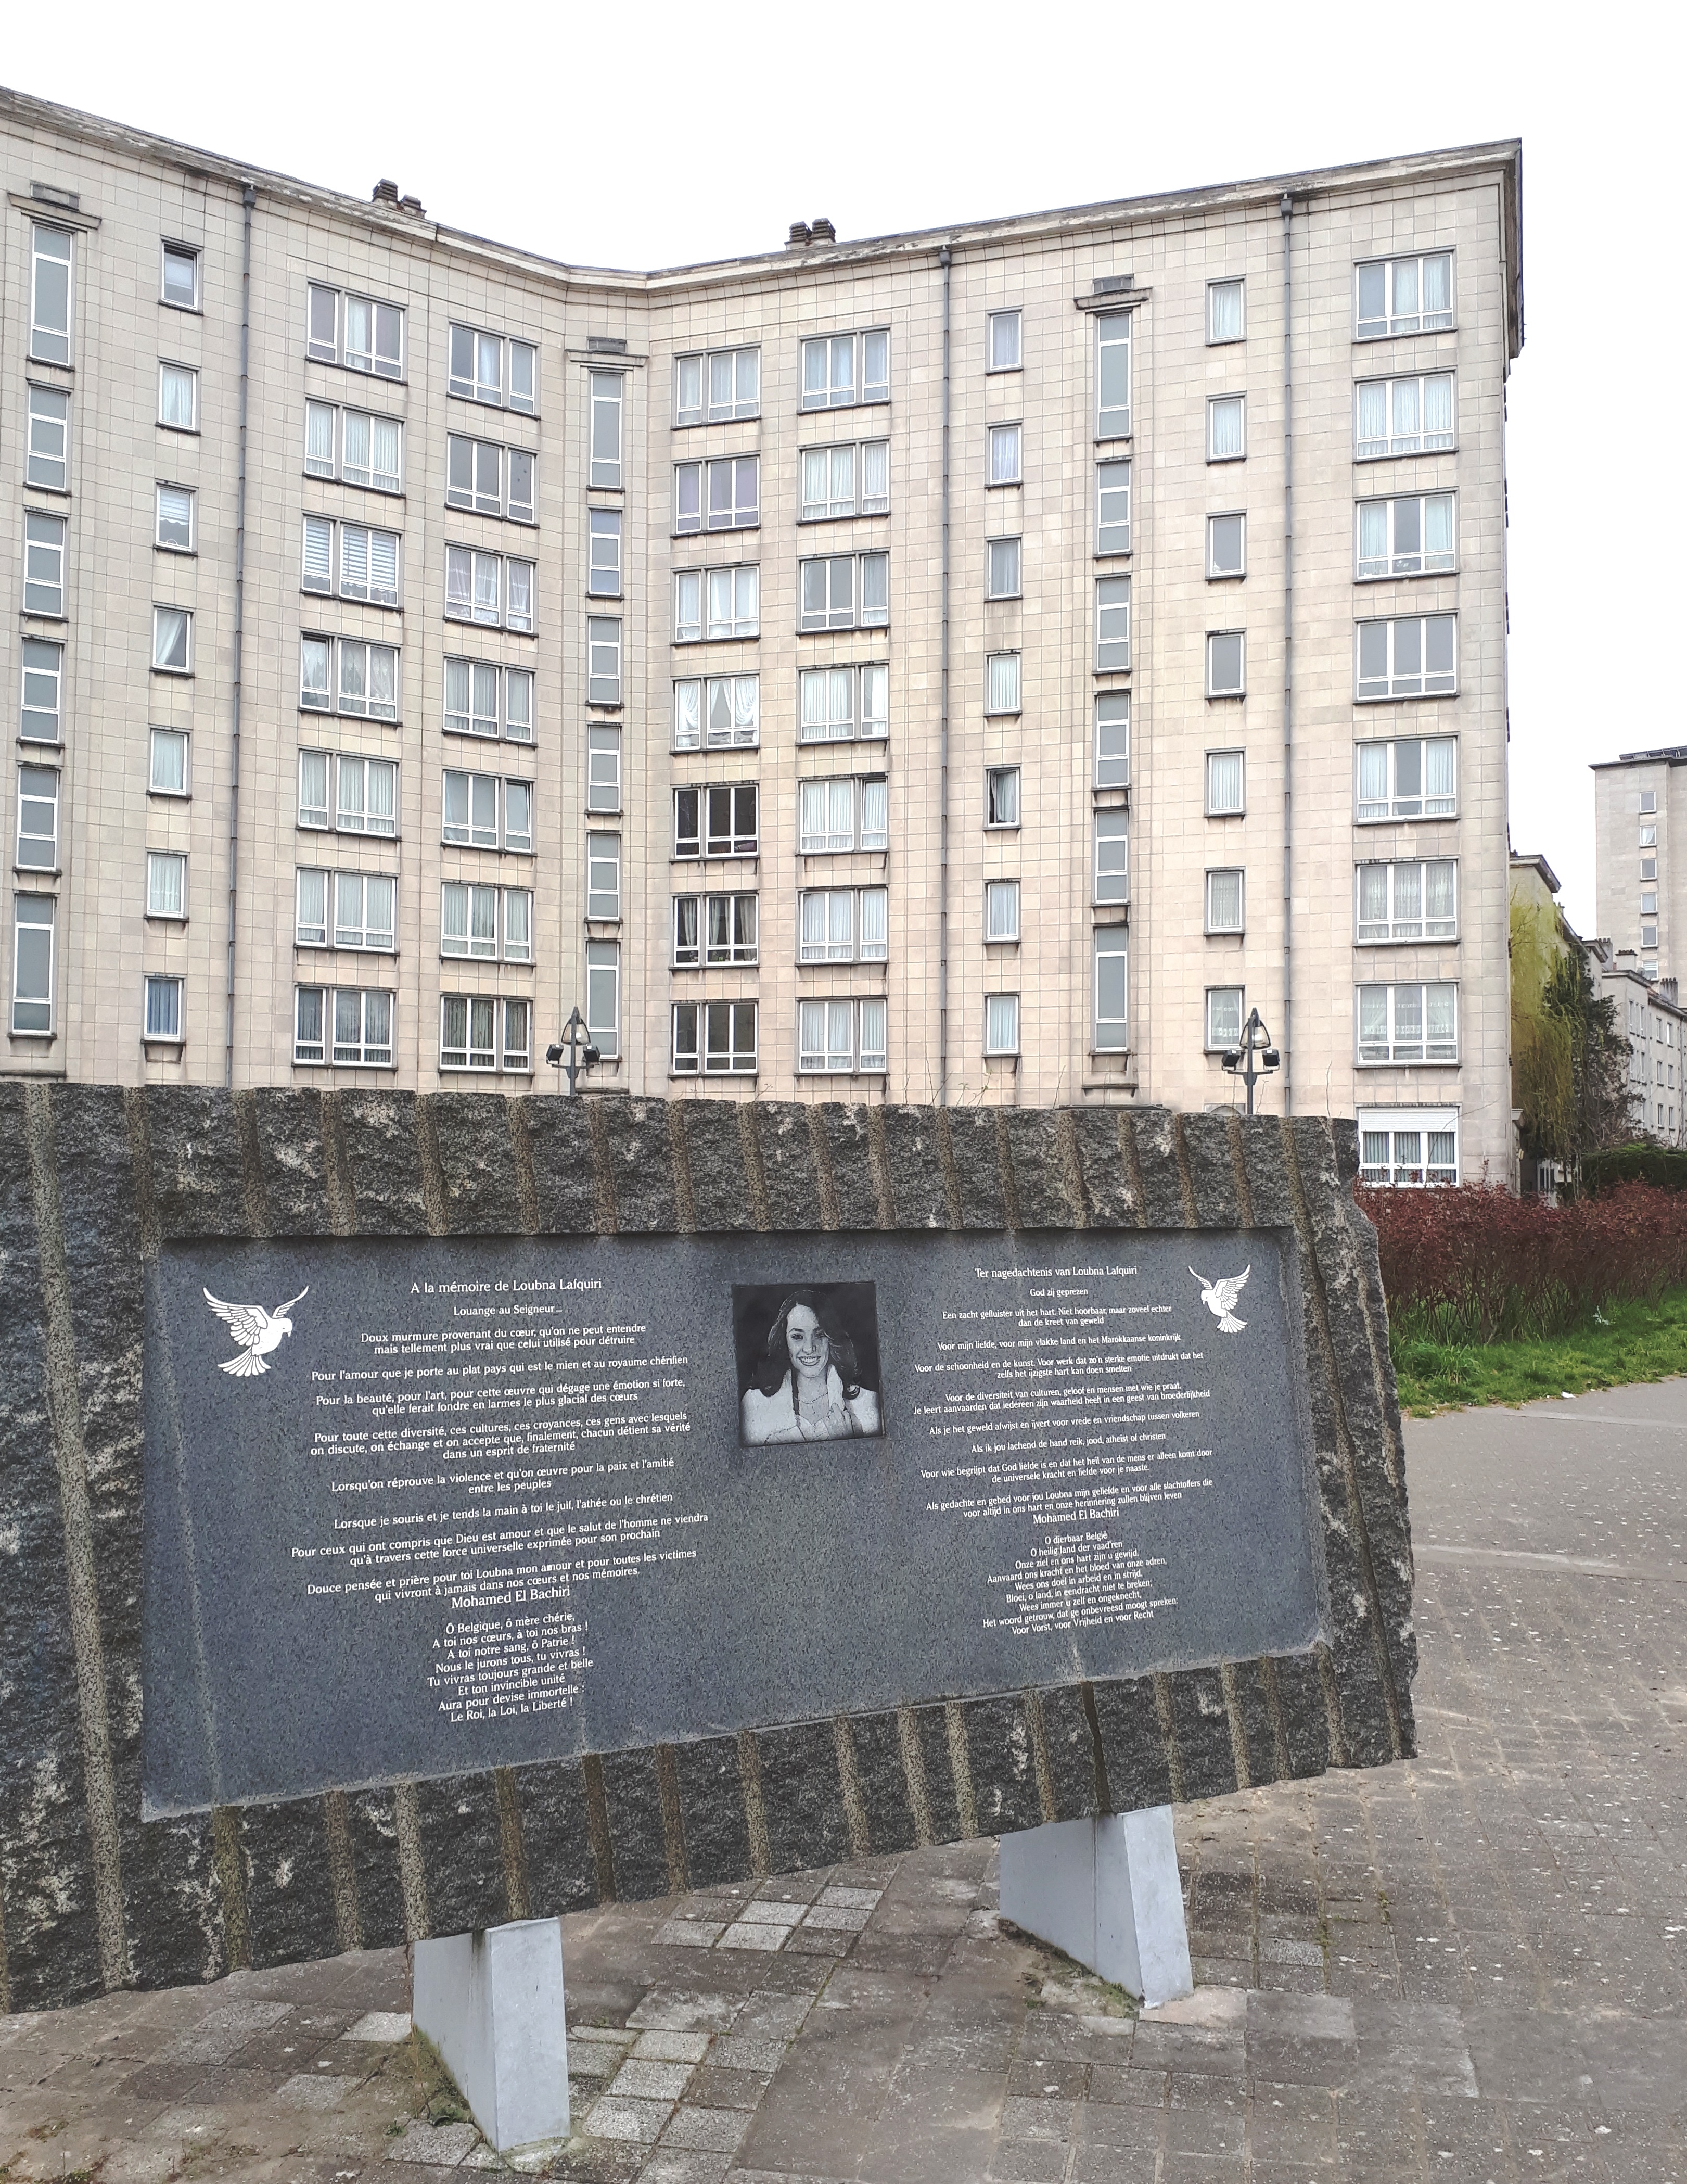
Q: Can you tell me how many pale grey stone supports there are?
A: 2